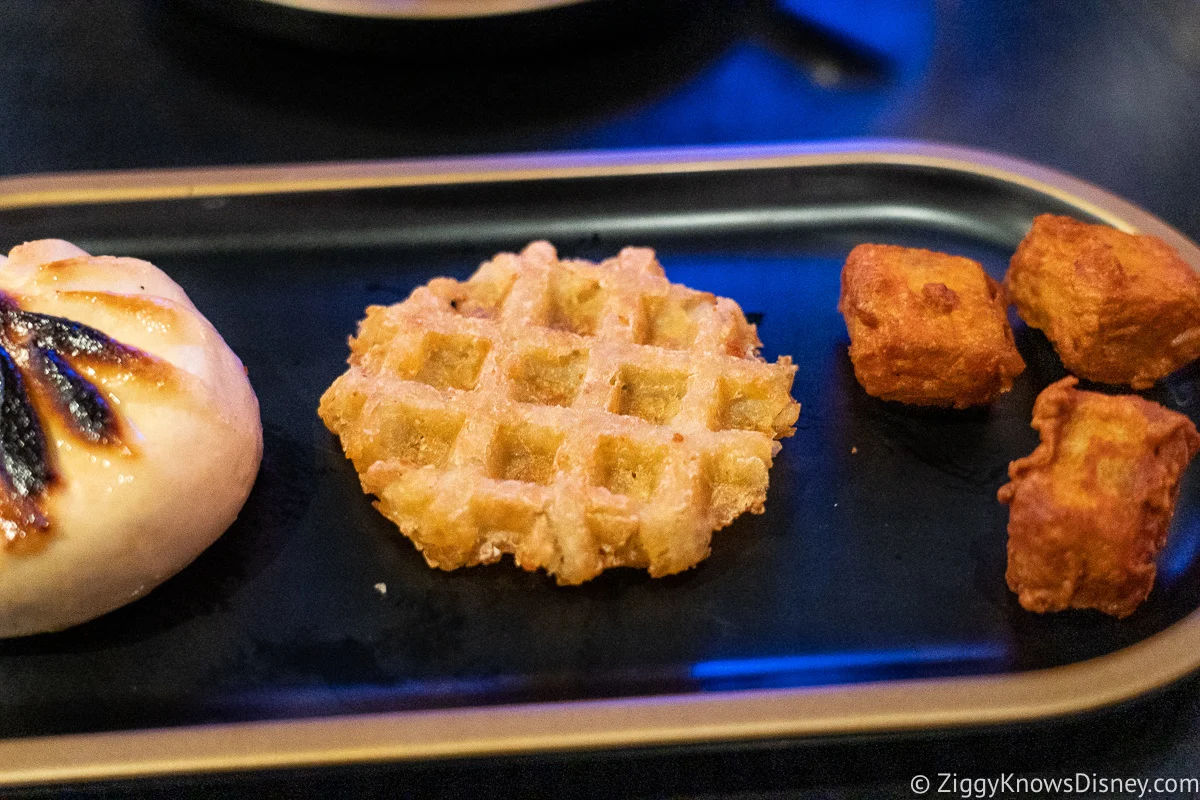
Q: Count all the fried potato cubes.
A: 3